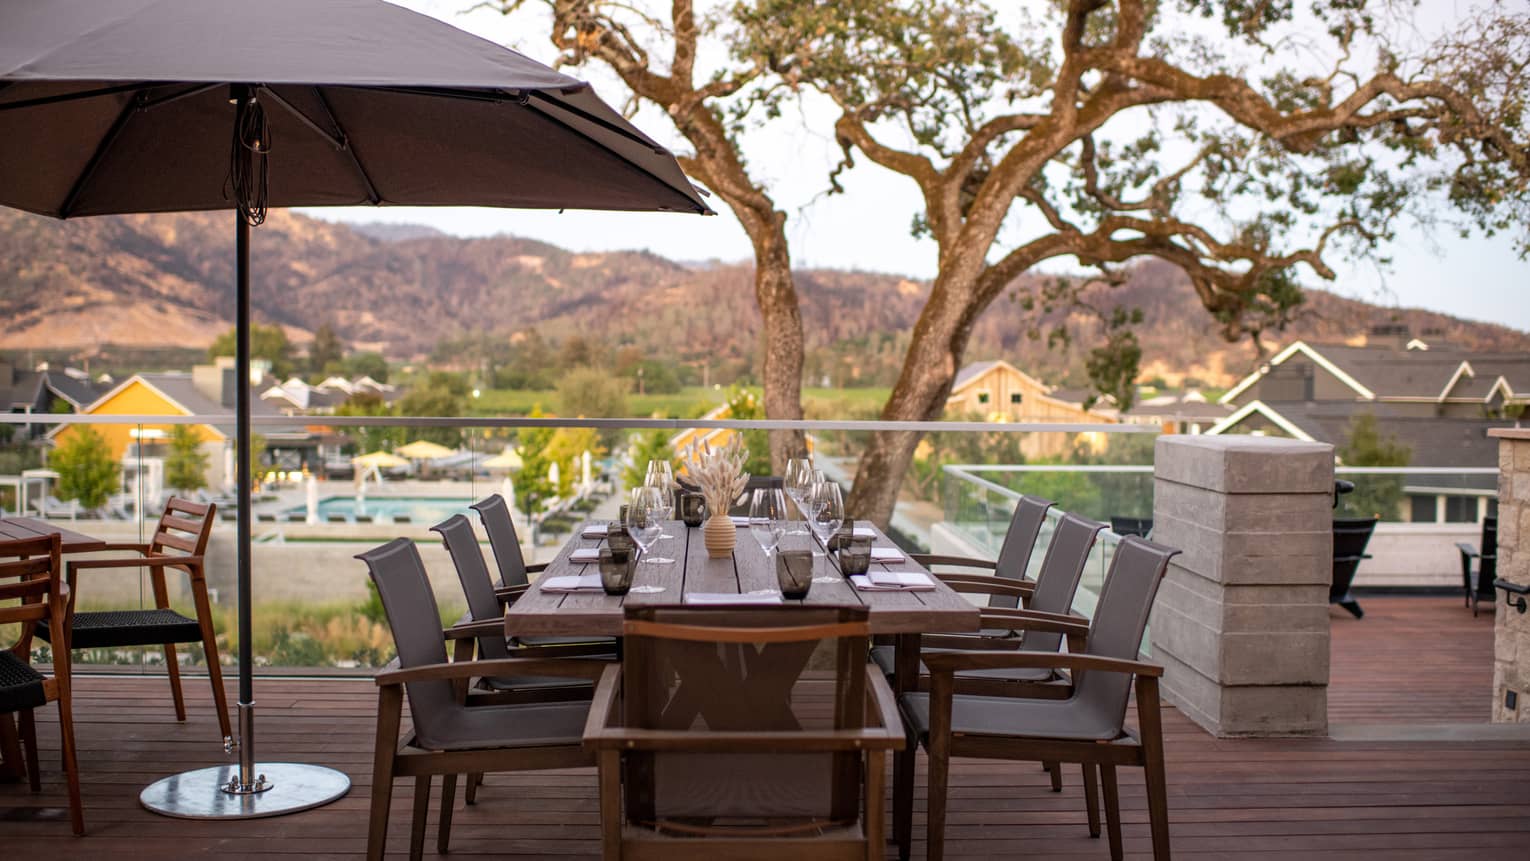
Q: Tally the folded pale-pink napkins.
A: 8